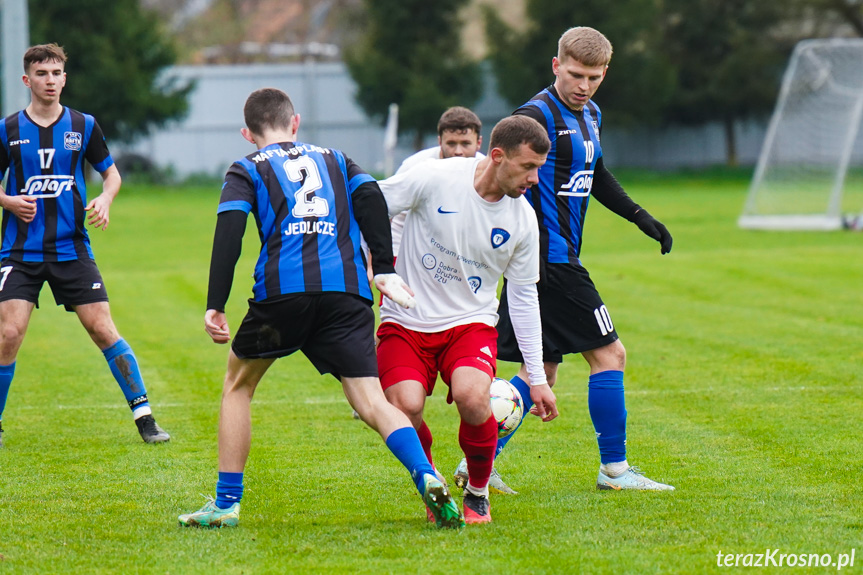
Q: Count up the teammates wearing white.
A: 2